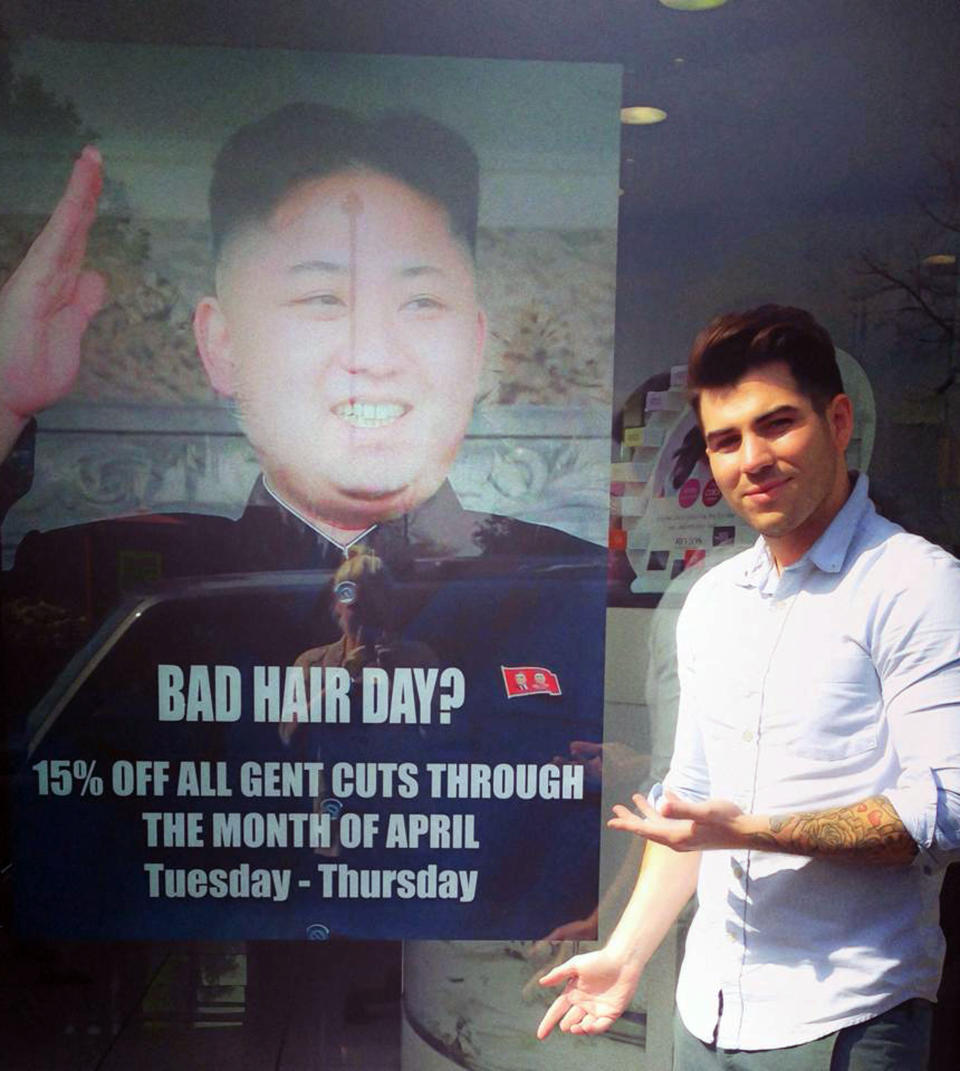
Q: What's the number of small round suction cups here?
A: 3